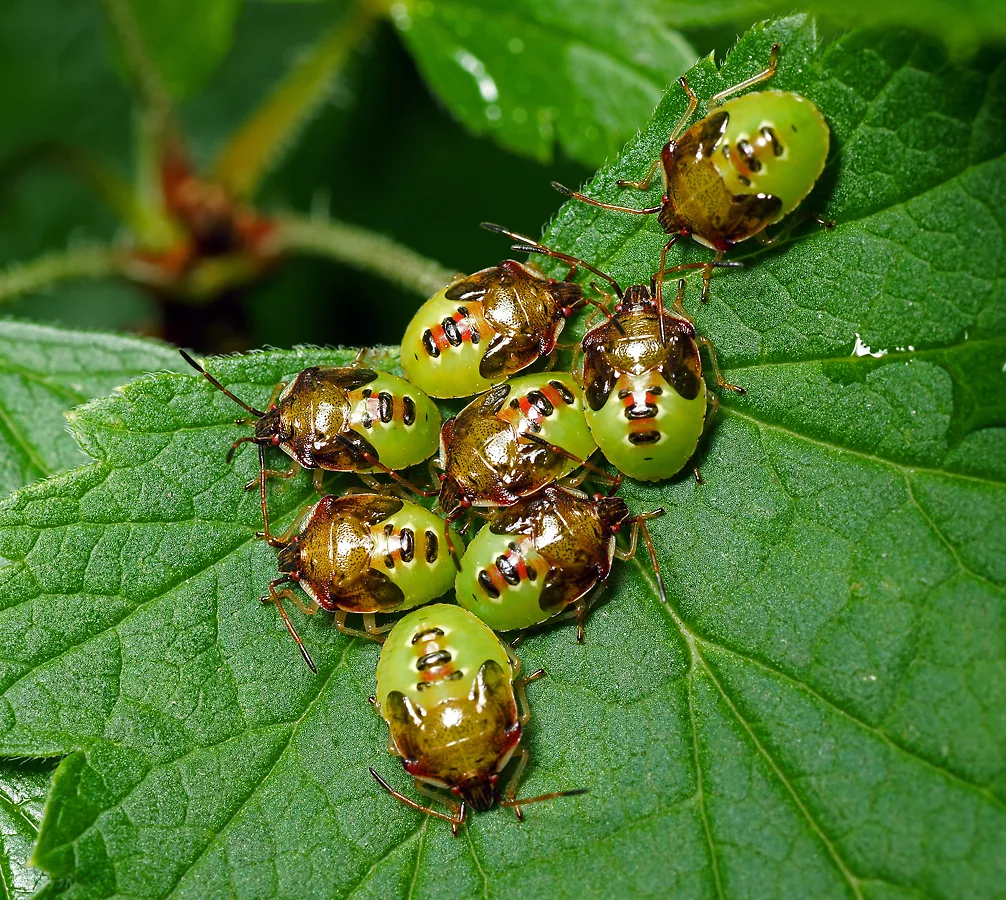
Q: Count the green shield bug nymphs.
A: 8